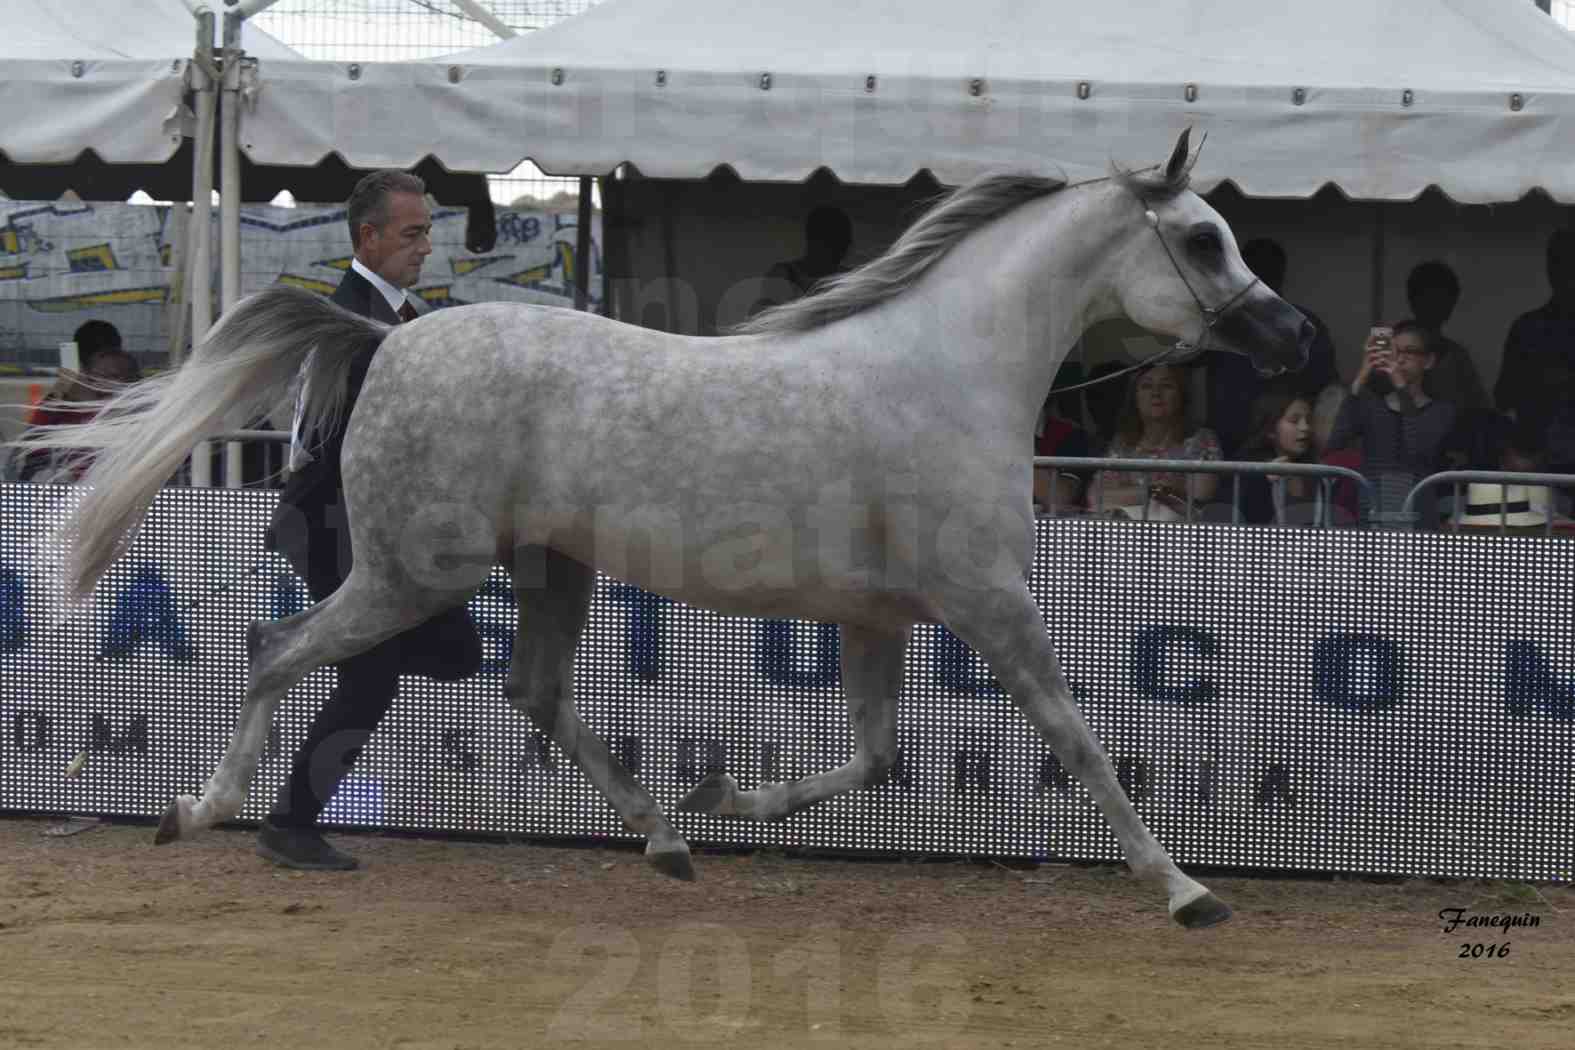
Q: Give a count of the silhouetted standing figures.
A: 4